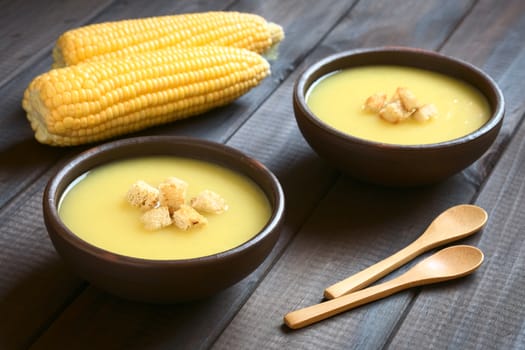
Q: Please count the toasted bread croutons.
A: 9